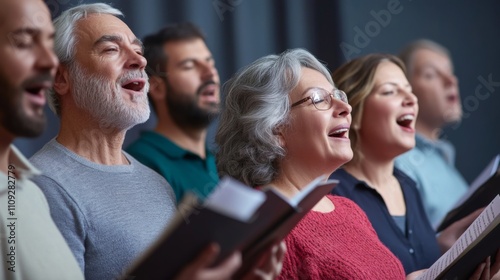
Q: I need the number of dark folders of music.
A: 4